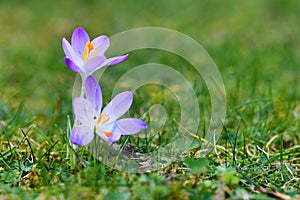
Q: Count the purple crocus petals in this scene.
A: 12